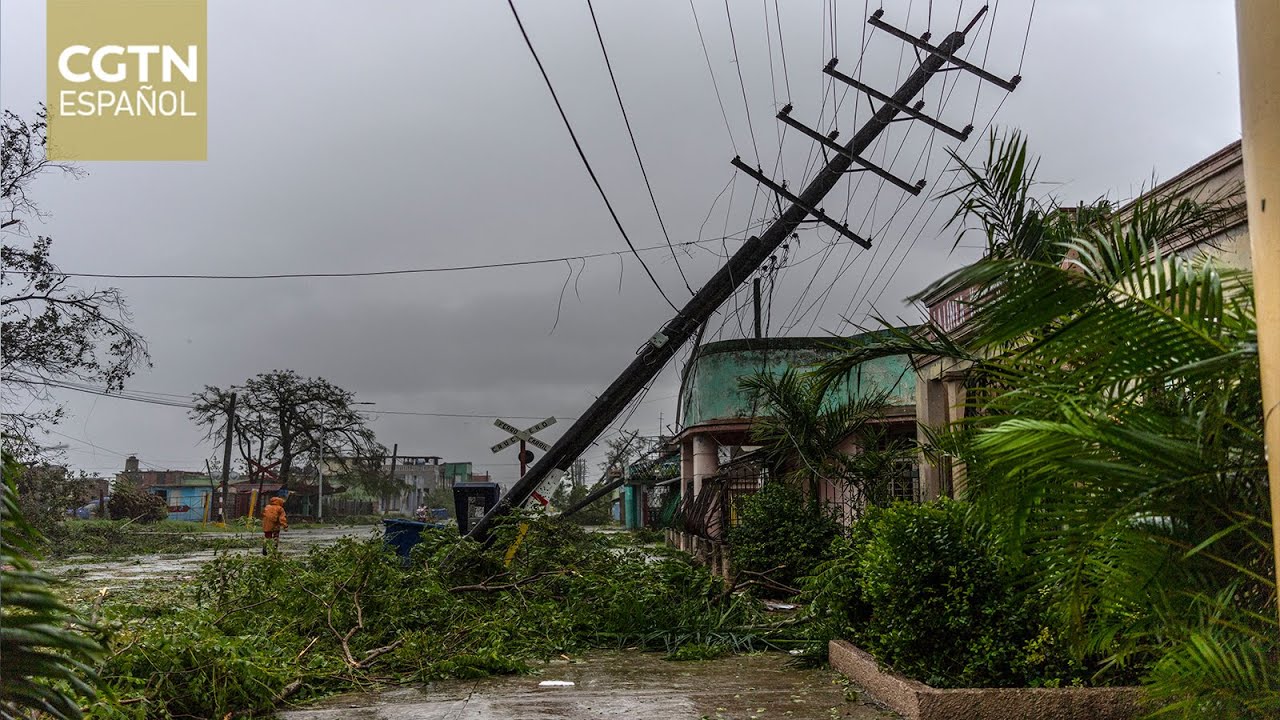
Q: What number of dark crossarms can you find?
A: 4